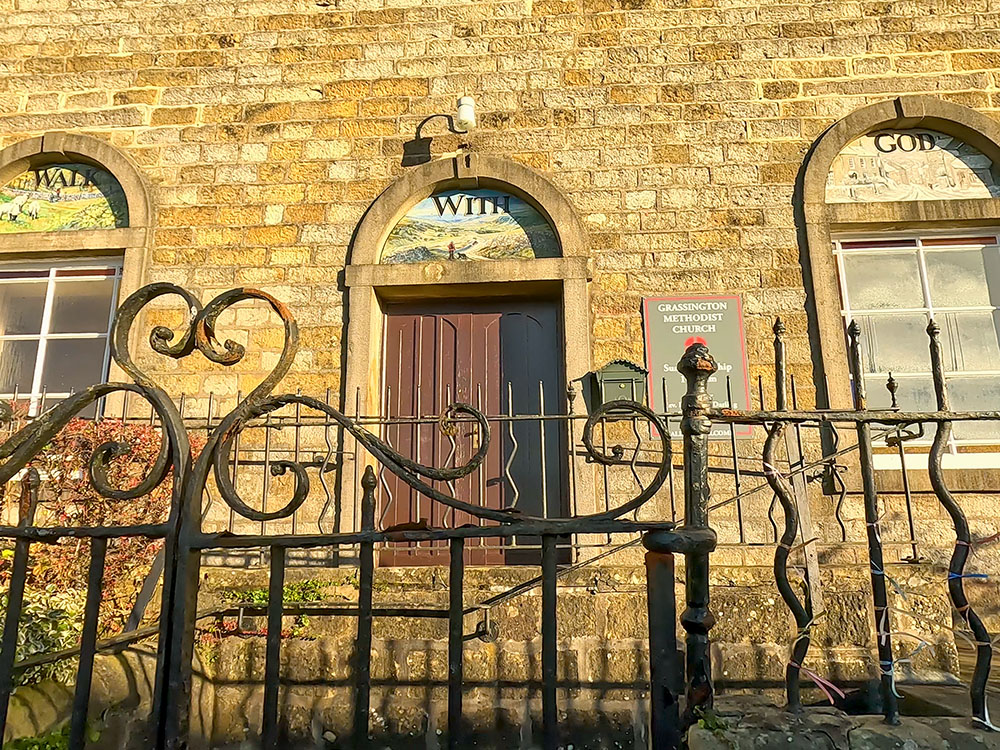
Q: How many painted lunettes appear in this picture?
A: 3